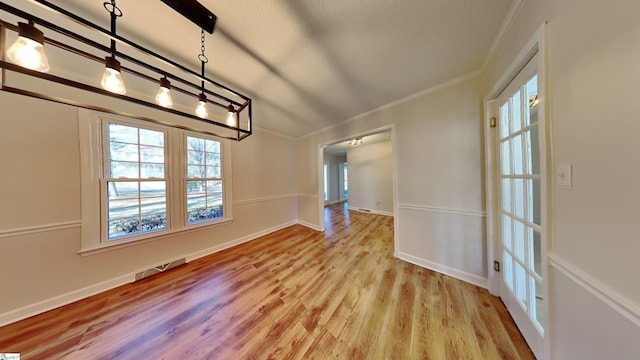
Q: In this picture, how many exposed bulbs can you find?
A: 5